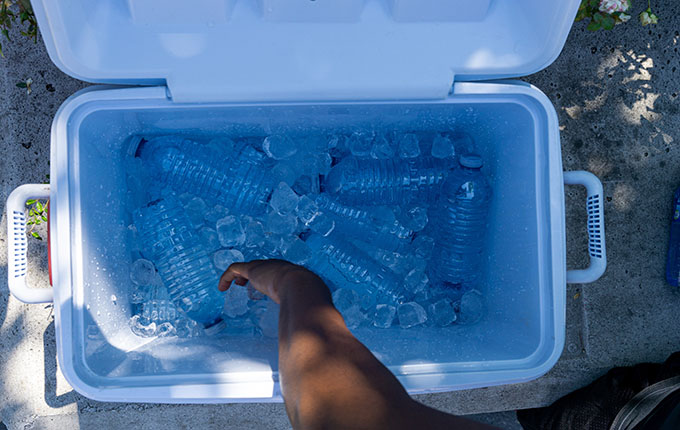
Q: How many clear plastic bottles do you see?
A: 6